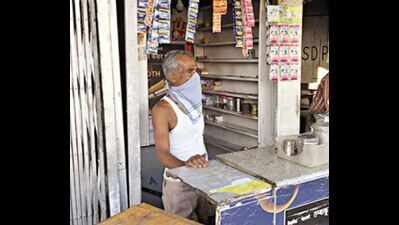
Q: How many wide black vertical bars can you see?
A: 2